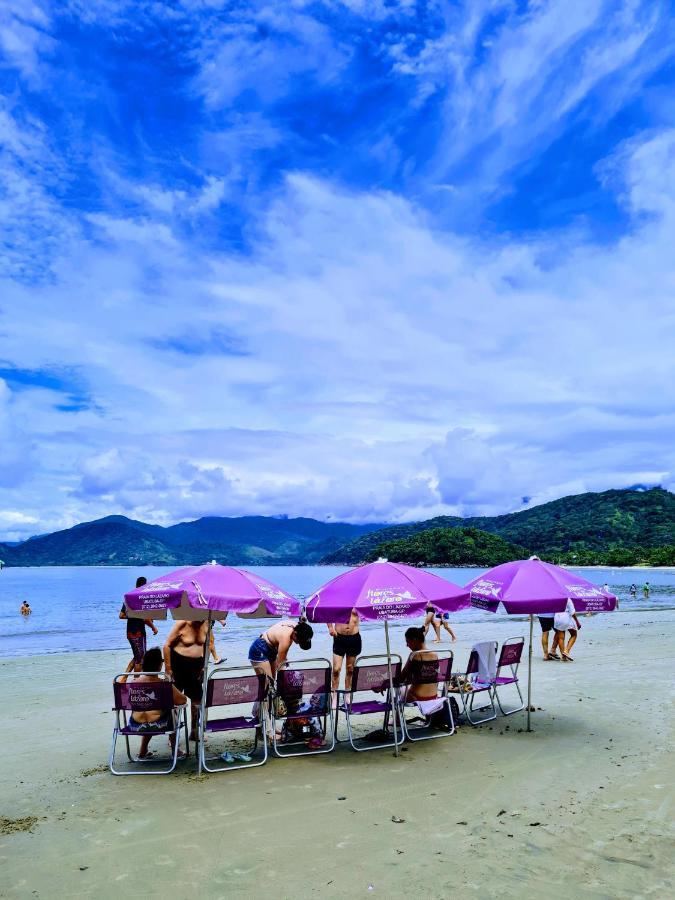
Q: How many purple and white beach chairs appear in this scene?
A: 7